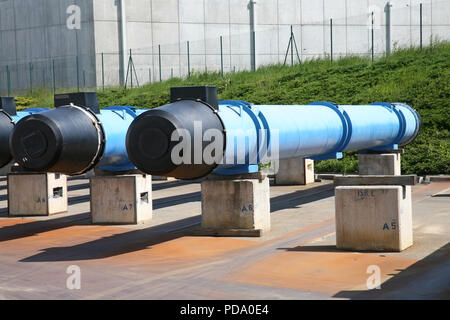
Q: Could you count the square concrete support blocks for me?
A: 6